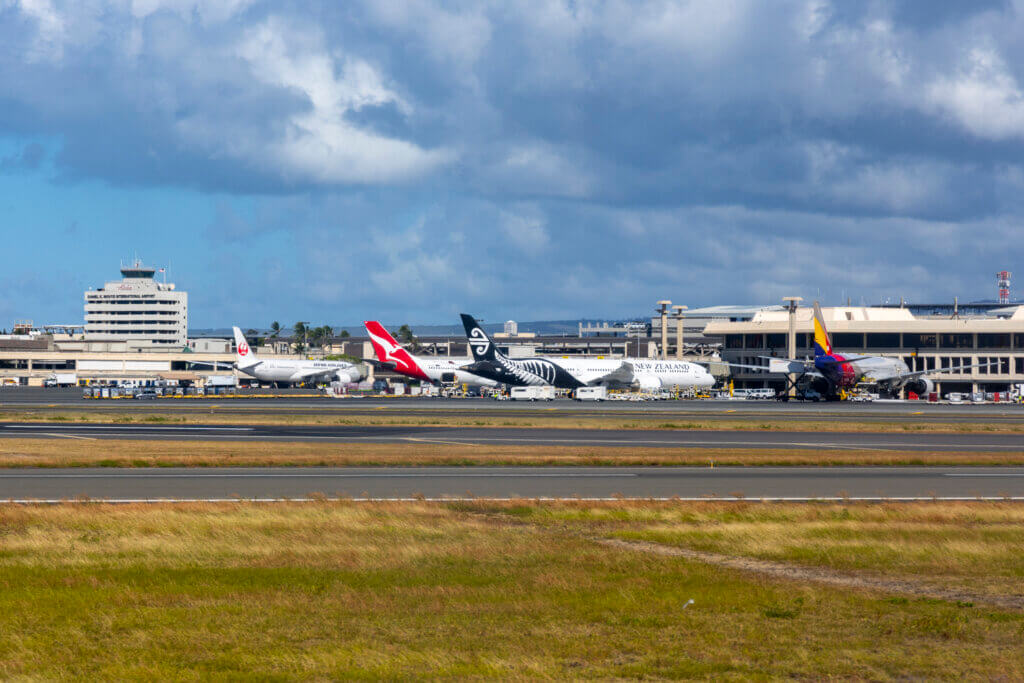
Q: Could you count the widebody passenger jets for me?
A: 4